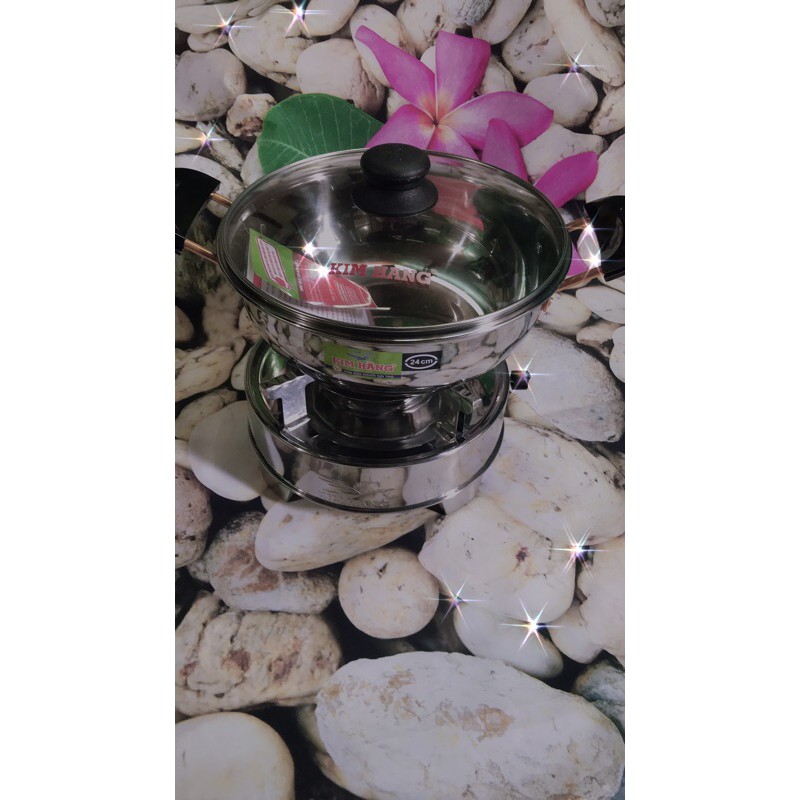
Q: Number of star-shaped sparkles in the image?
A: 12